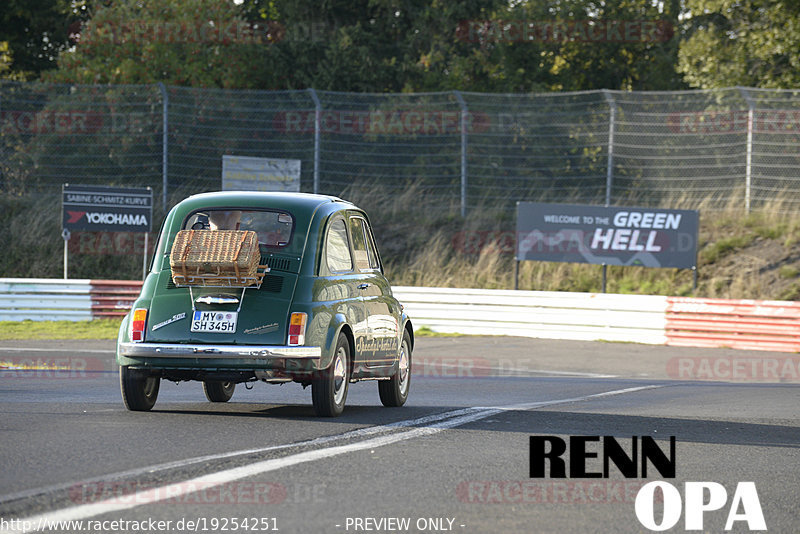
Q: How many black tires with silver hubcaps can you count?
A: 2